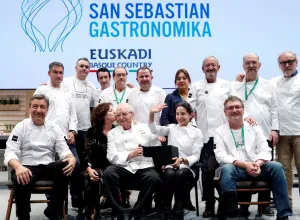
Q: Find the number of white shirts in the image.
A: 12